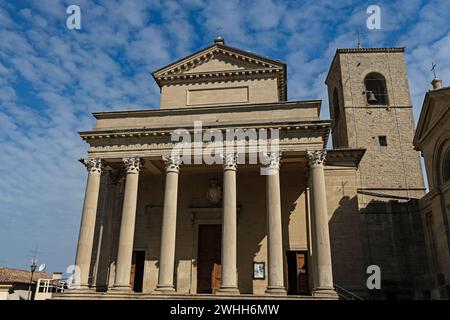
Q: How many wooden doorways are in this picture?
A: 3